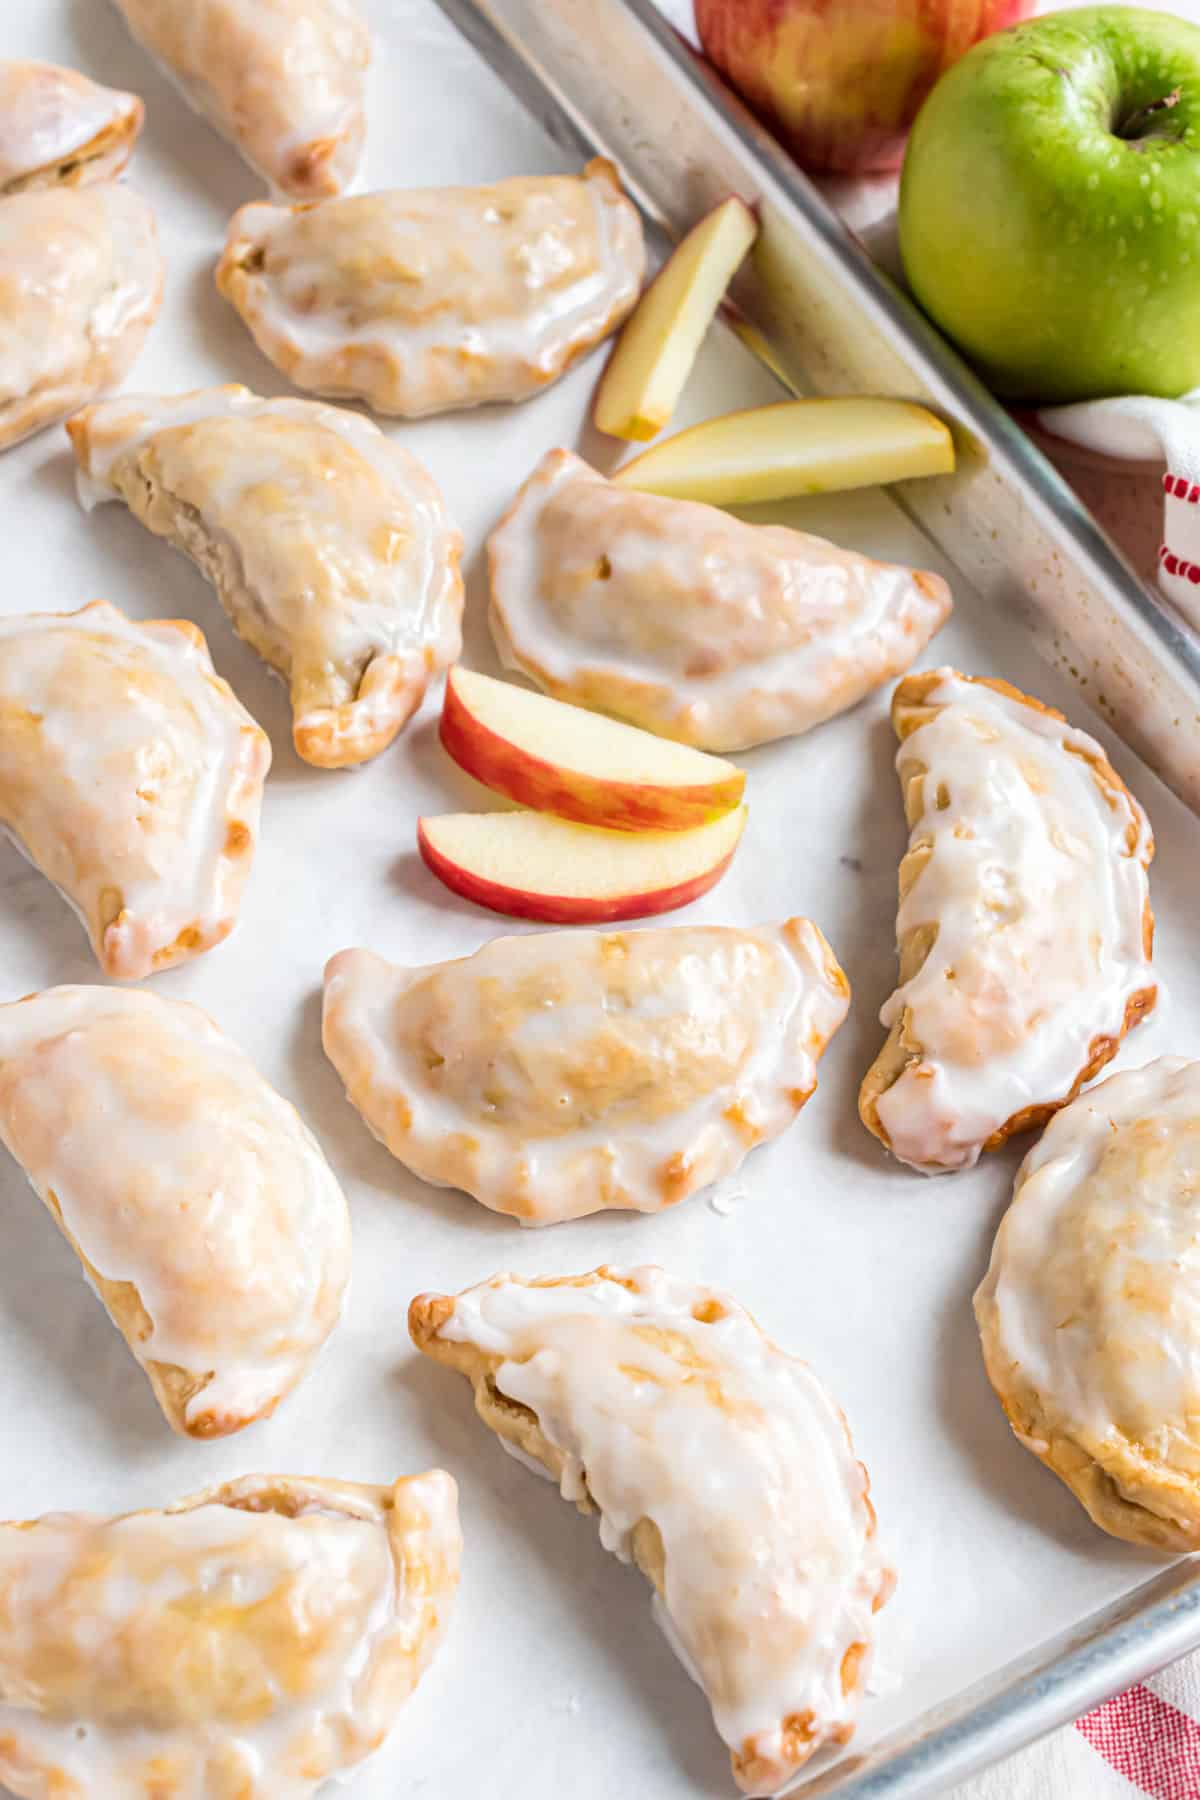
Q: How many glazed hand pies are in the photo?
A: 13